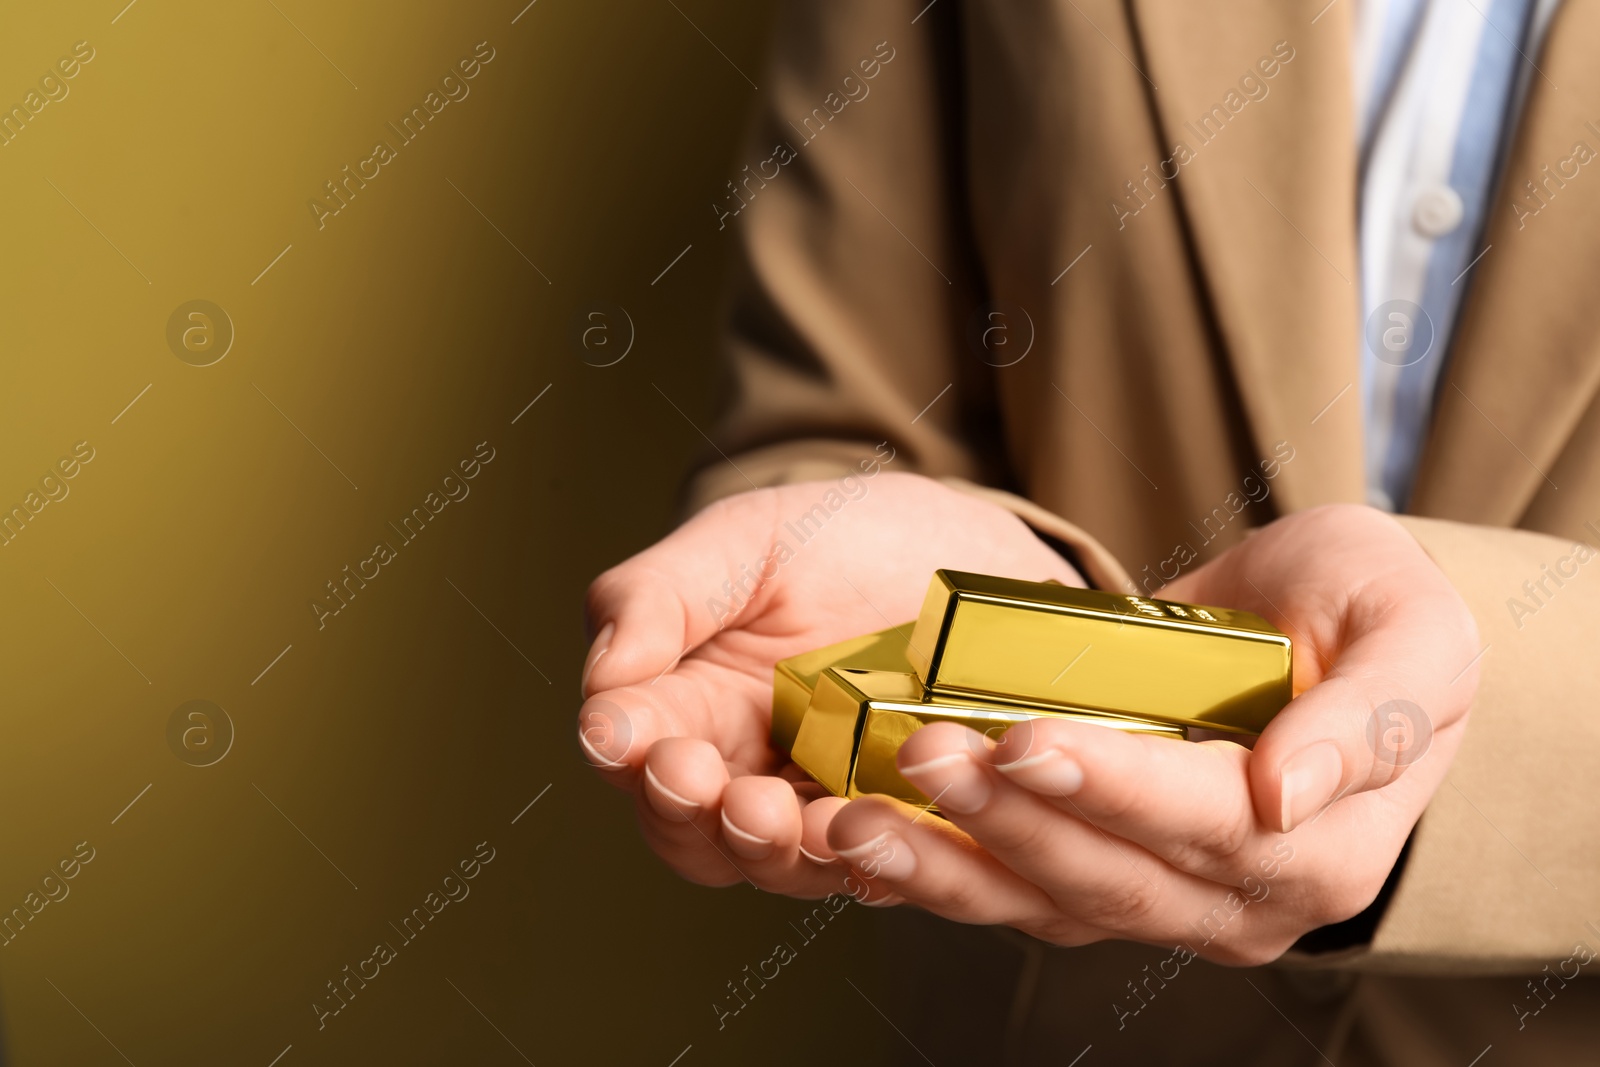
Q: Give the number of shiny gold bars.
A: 3